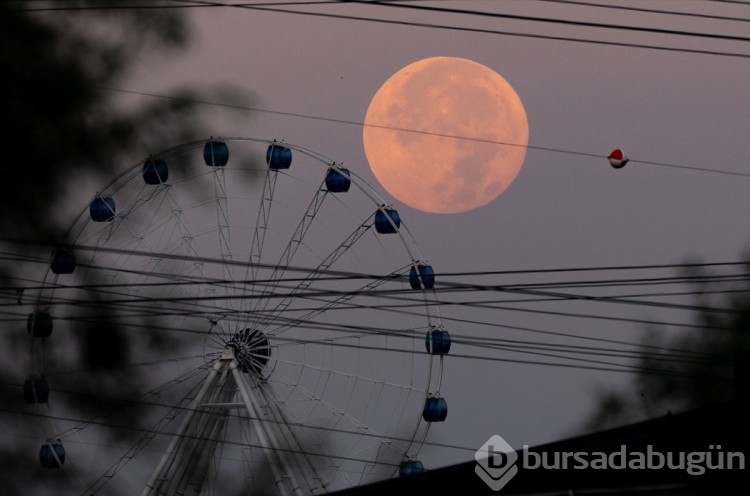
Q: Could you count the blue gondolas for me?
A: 14